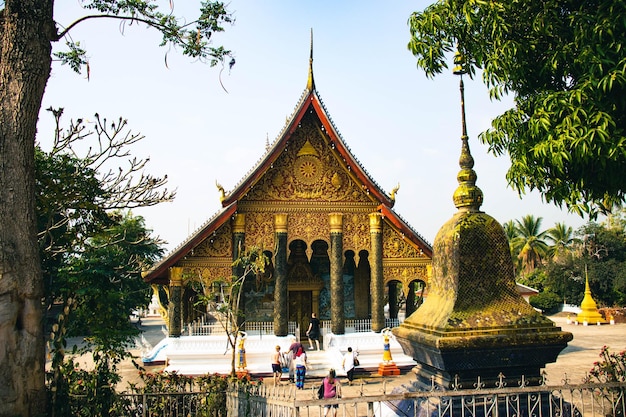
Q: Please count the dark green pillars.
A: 5